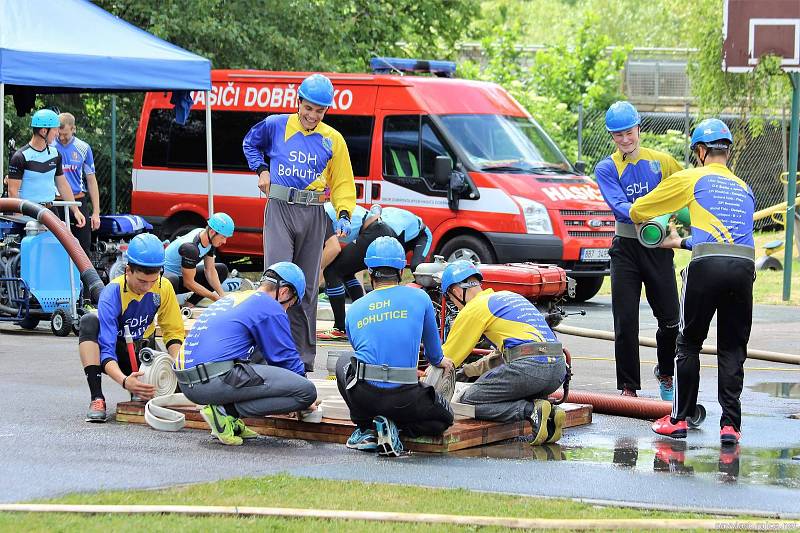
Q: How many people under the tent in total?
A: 2